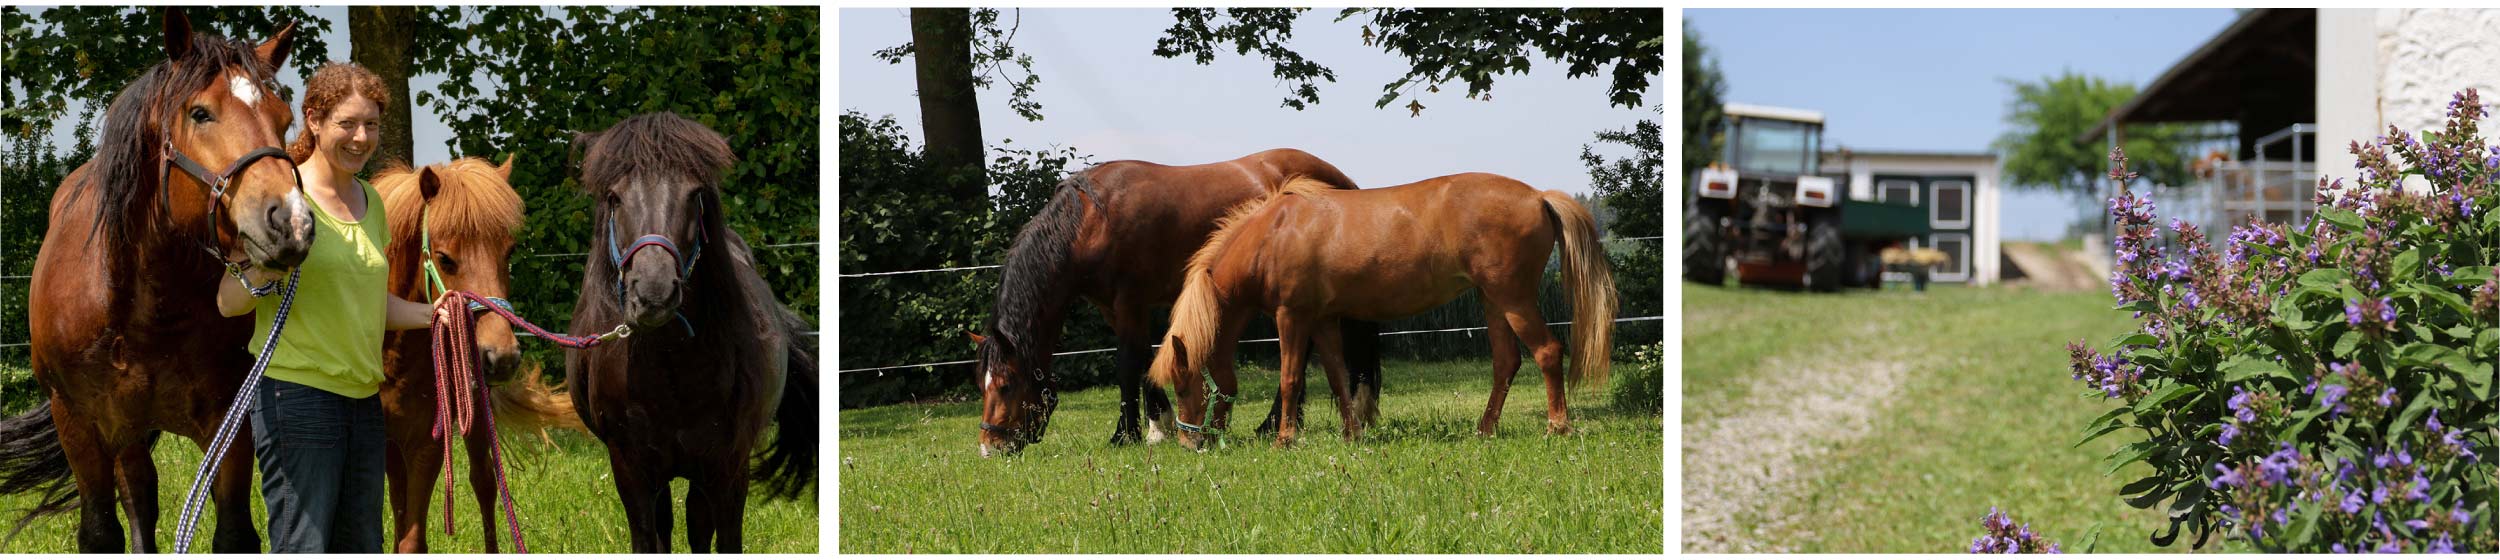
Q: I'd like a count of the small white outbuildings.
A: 1